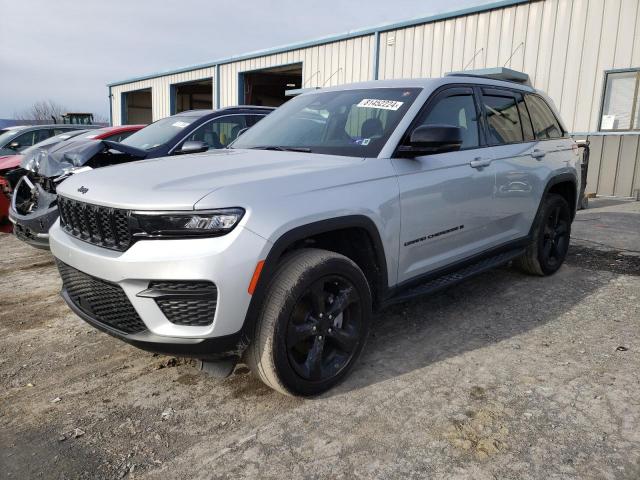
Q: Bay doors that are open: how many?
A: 3